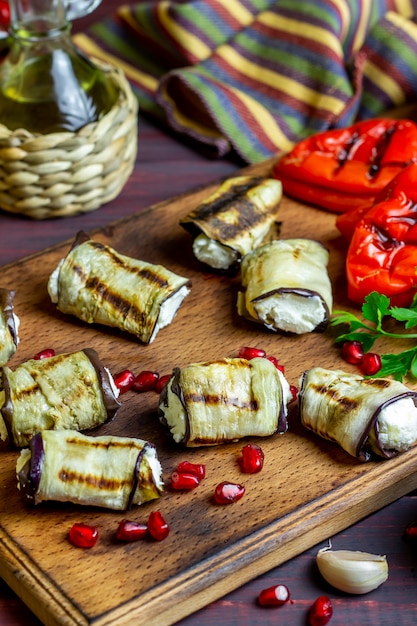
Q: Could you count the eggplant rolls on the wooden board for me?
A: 8